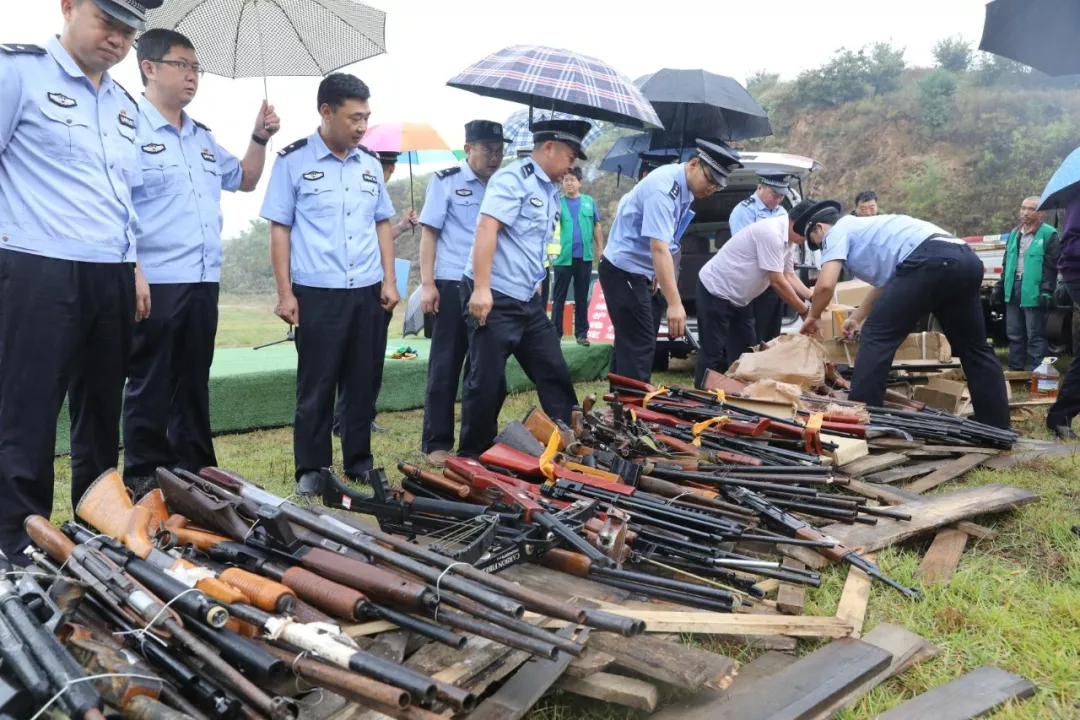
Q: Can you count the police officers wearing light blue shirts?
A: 8